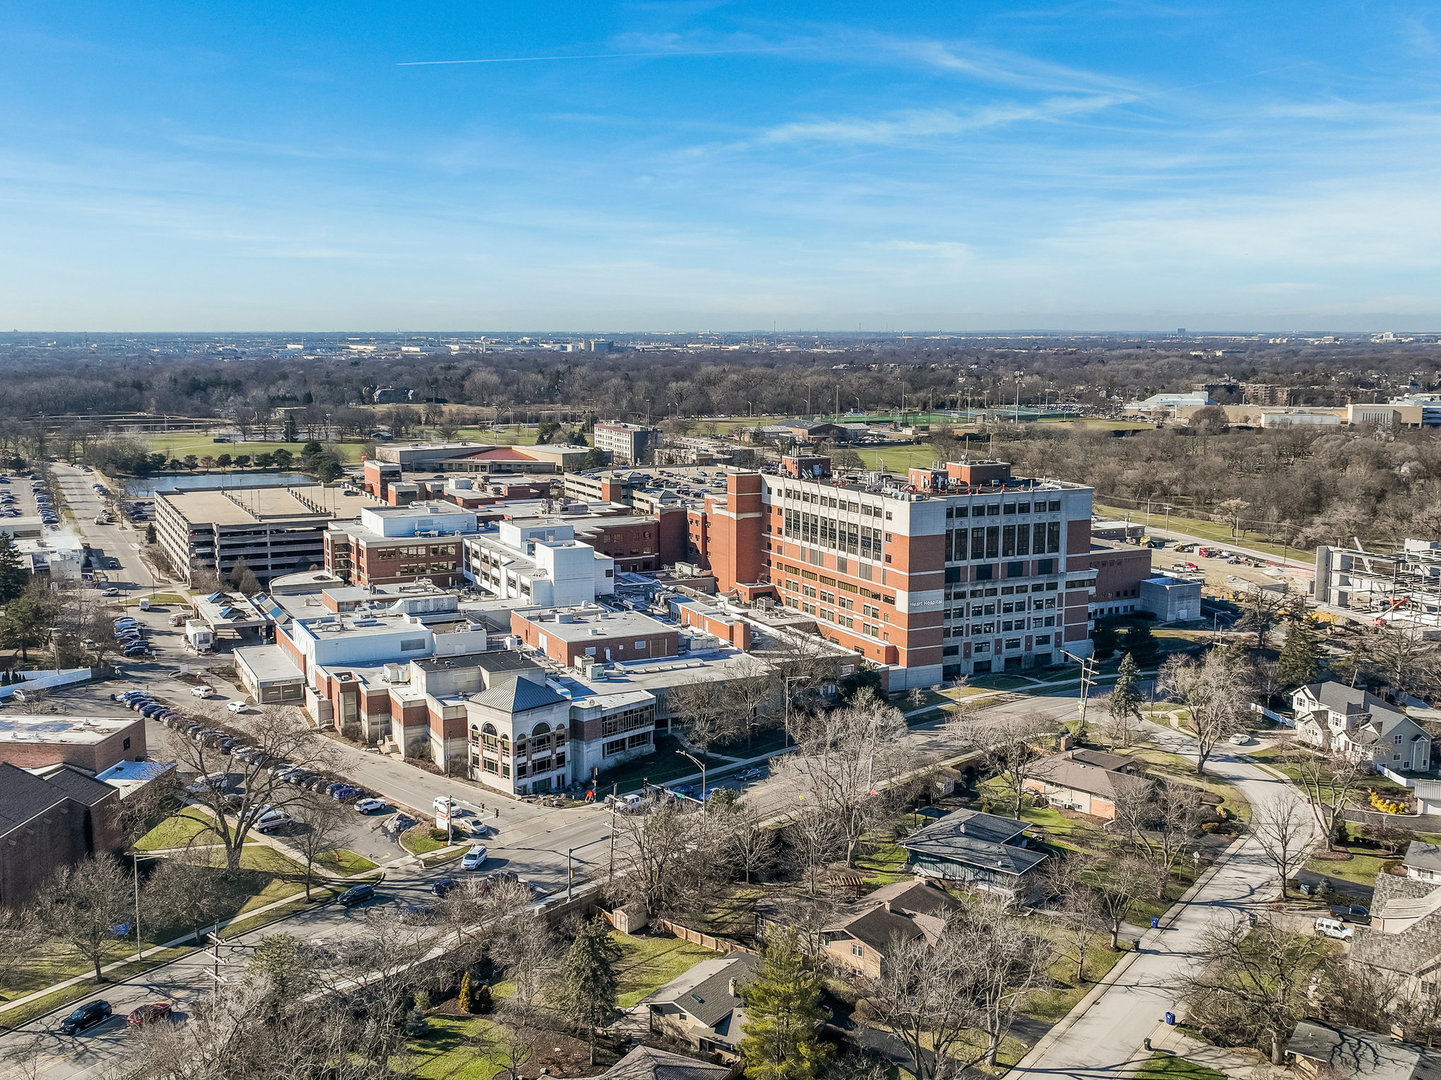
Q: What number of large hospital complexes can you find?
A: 1